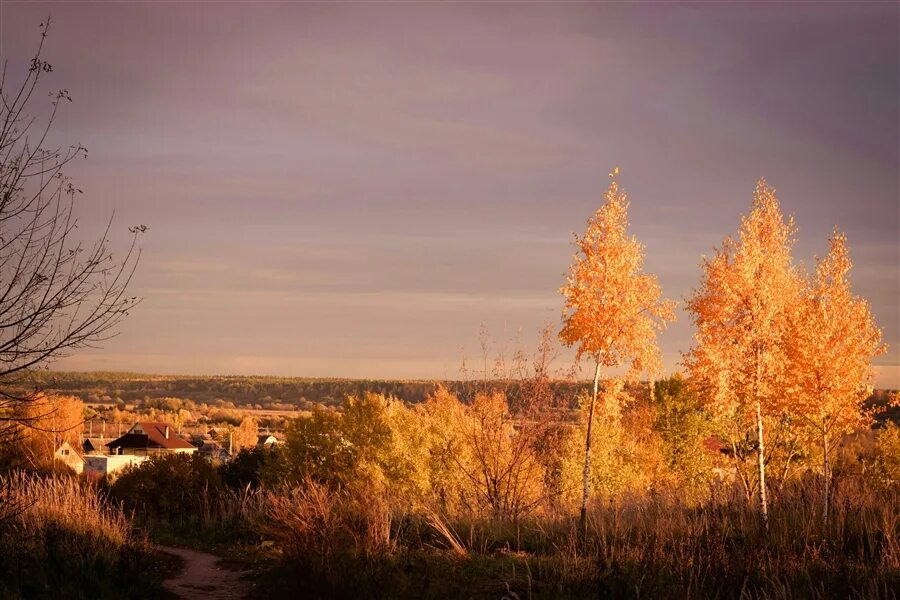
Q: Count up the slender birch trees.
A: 3